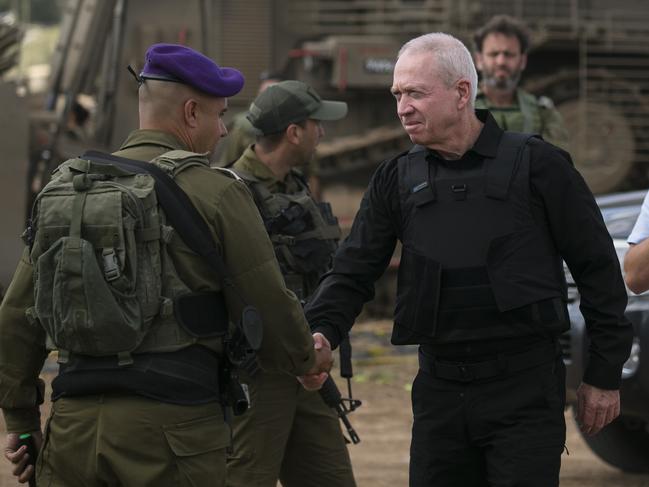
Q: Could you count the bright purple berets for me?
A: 1